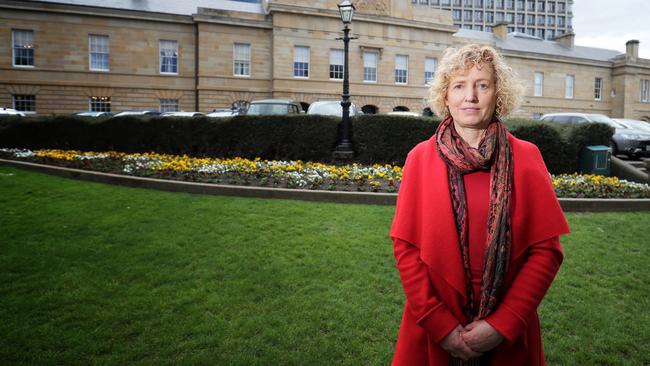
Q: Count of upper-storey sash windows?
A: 13